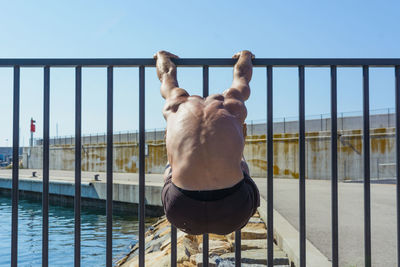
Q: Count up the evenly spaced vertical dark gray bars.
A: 13